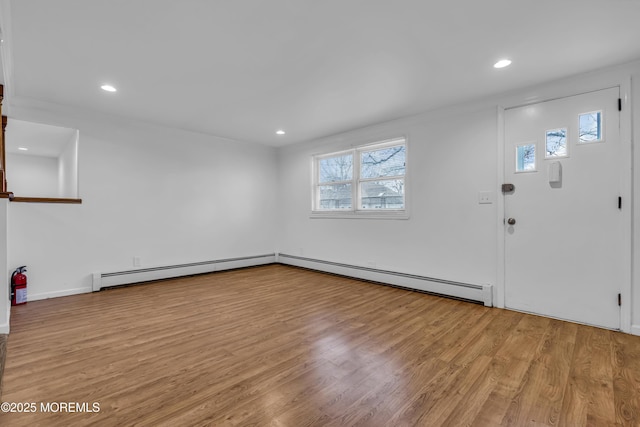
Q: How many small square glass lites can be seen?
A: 3